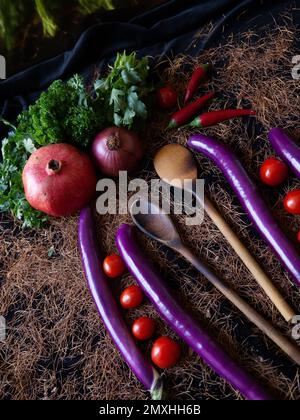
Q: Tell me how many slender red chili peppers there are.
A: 3